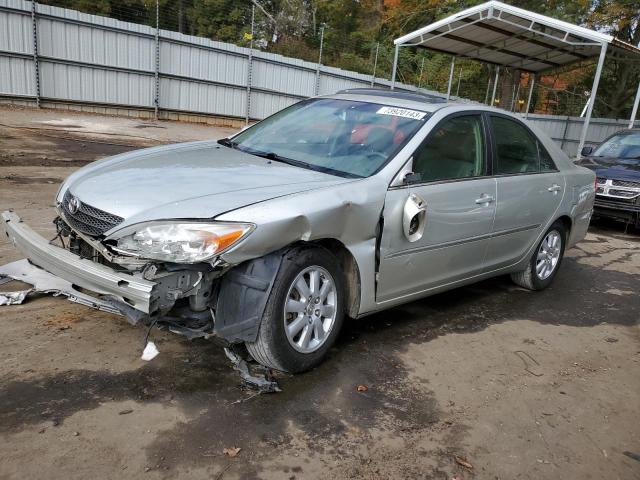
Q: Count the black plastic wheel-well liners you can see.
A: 1